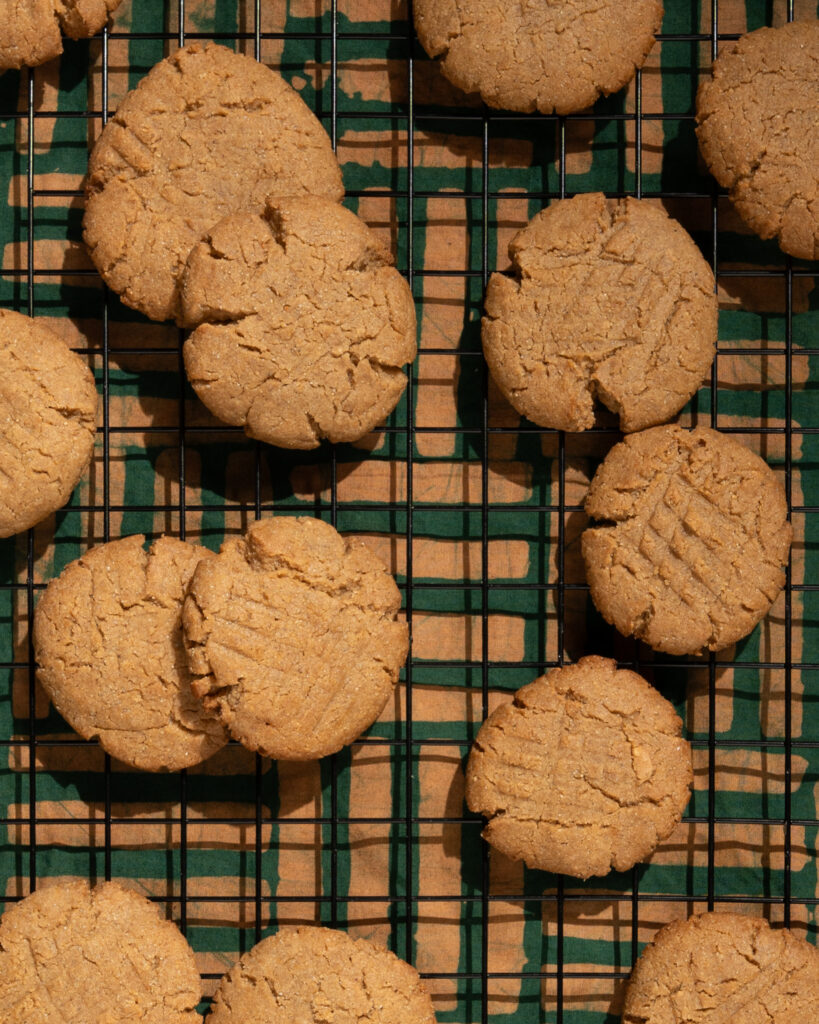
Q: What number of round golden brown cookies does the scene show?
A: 14